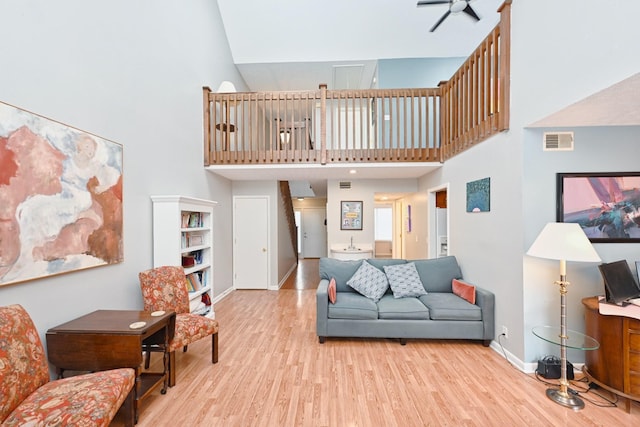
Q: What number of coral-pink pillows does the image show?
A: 2